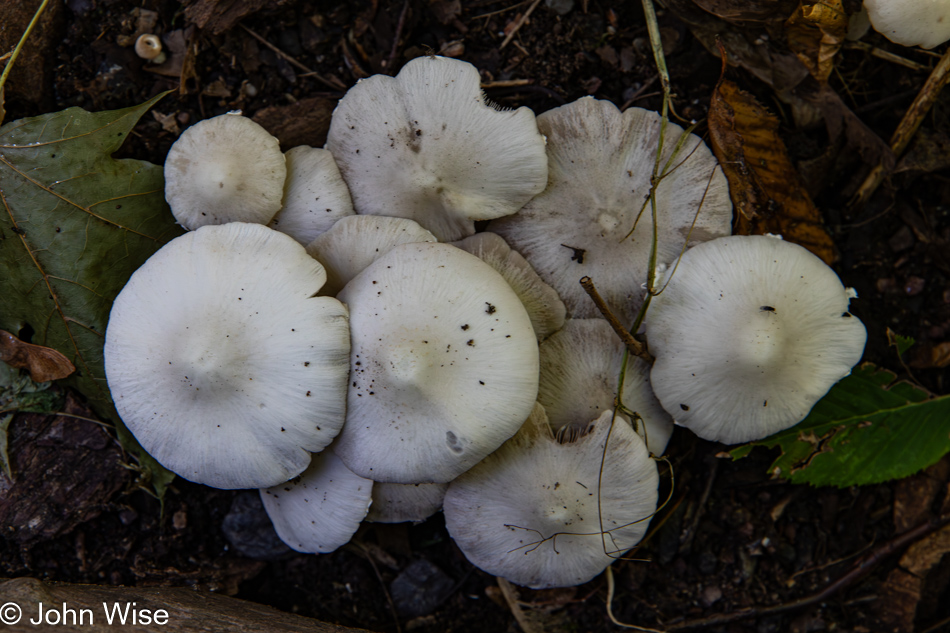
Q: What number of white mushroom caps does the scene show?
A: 14